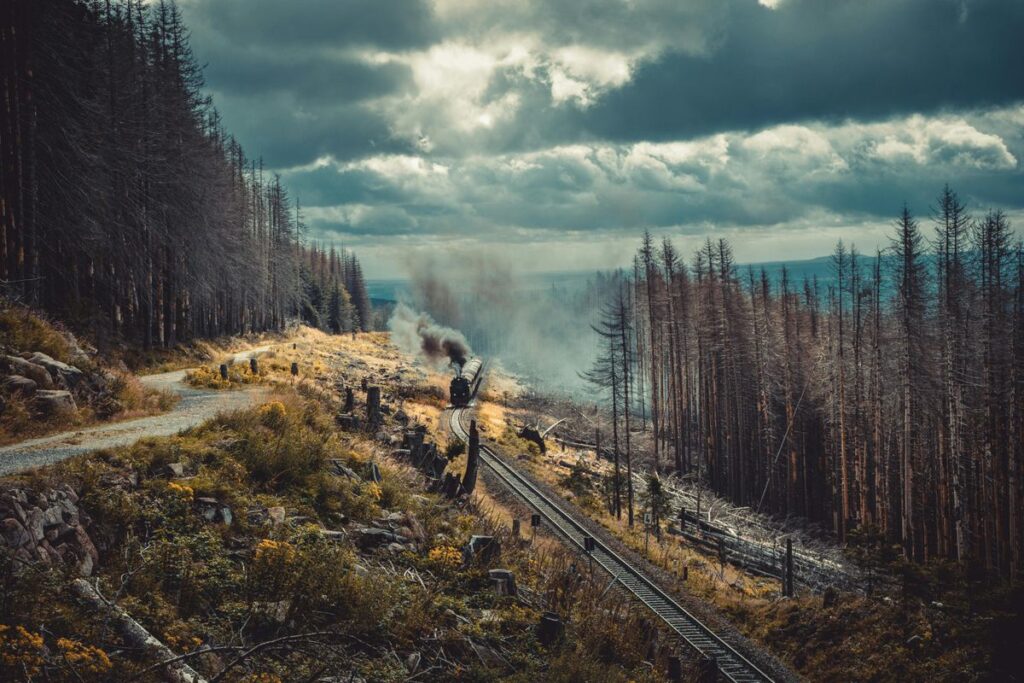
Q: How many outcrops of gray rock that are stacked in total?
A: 2